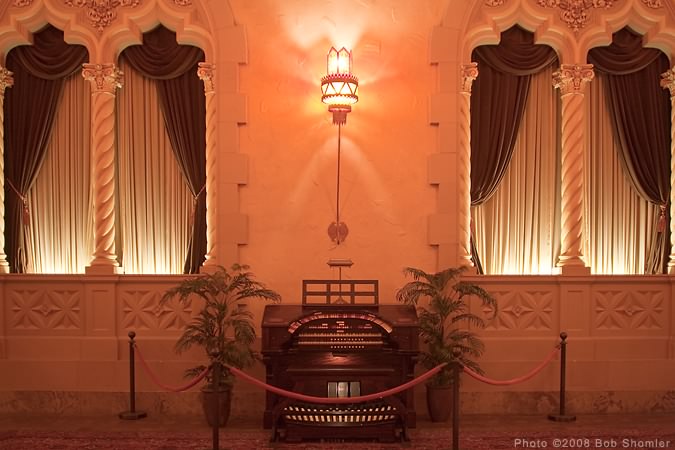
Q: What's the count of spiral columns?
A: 6